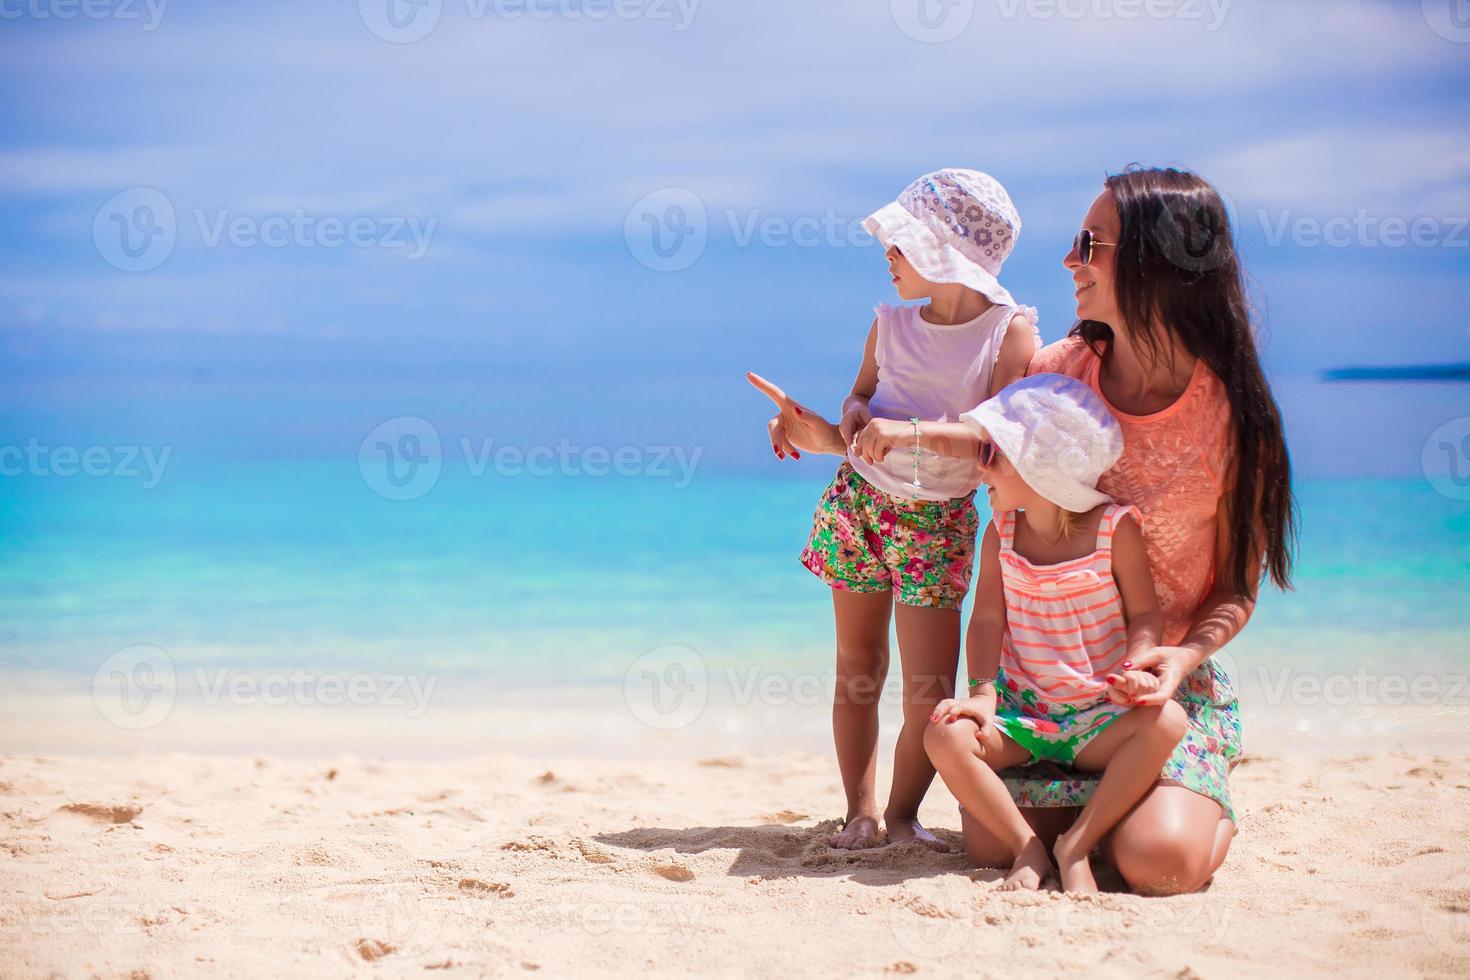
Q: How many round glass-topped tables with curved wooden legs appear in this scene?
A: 0